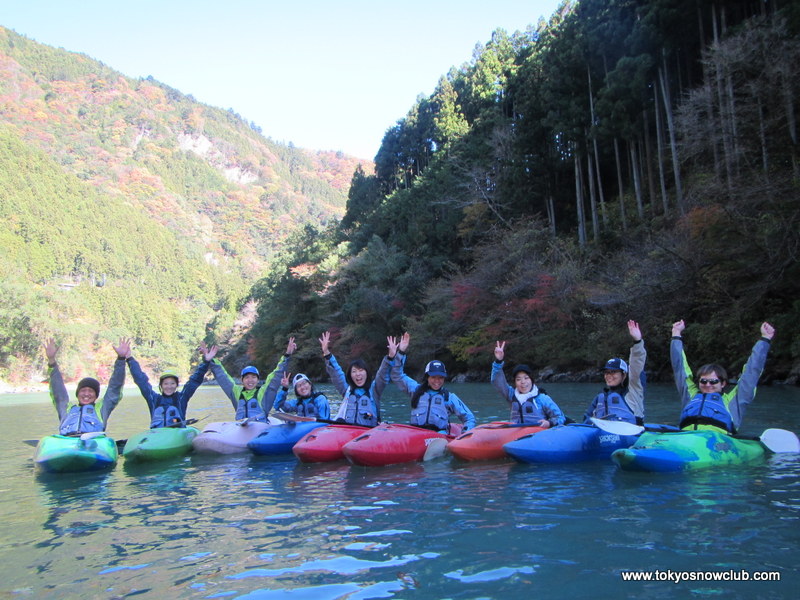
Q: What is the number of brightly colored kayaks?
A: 9